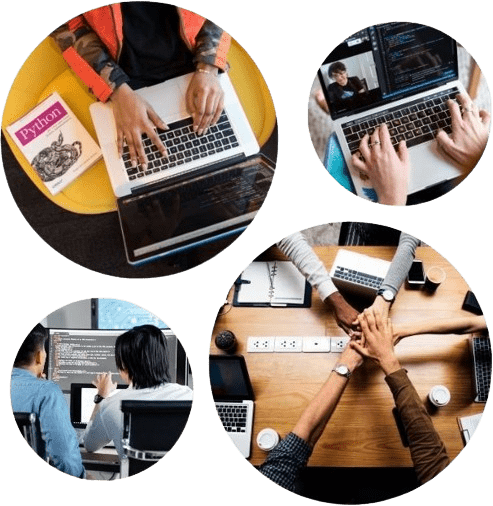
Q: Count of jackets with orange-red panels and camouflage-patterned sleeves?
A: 1